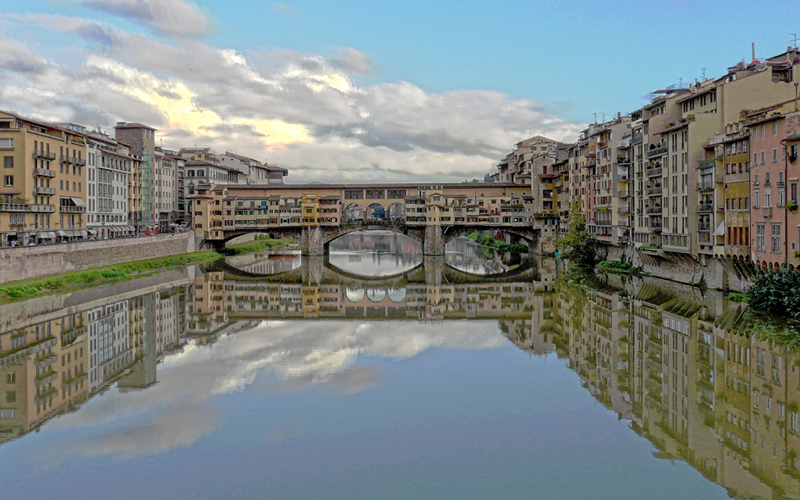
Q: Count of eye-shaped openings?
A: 3